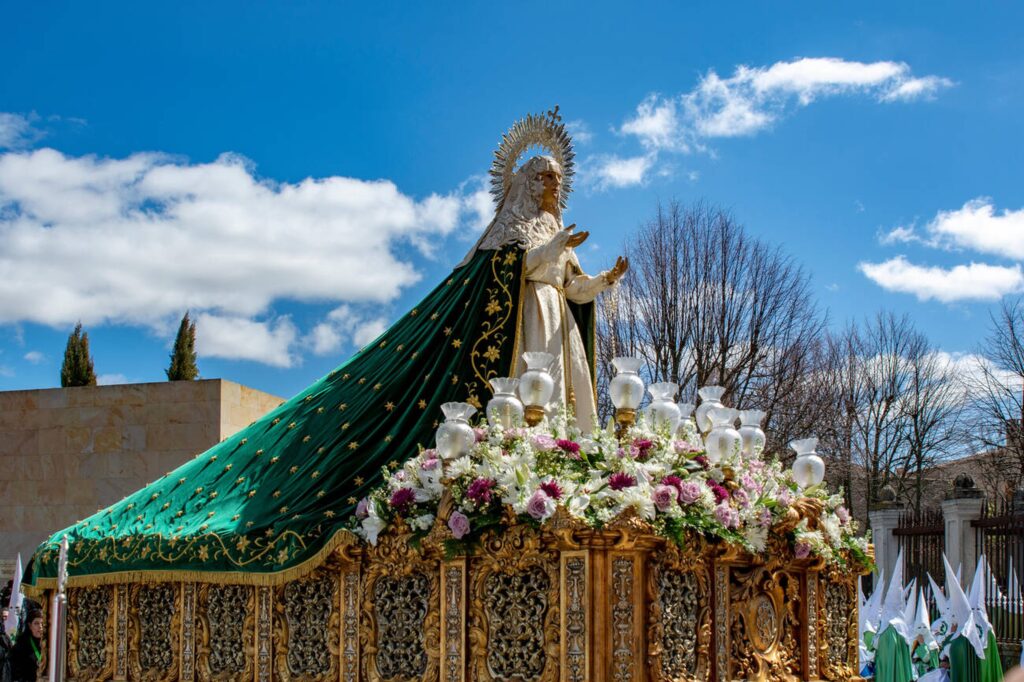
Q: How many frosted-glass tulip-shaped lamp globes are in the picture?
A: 10